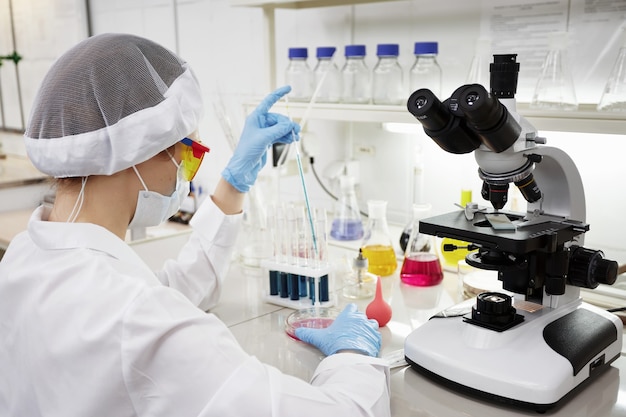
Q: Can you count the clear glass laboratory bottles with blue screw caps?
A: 5